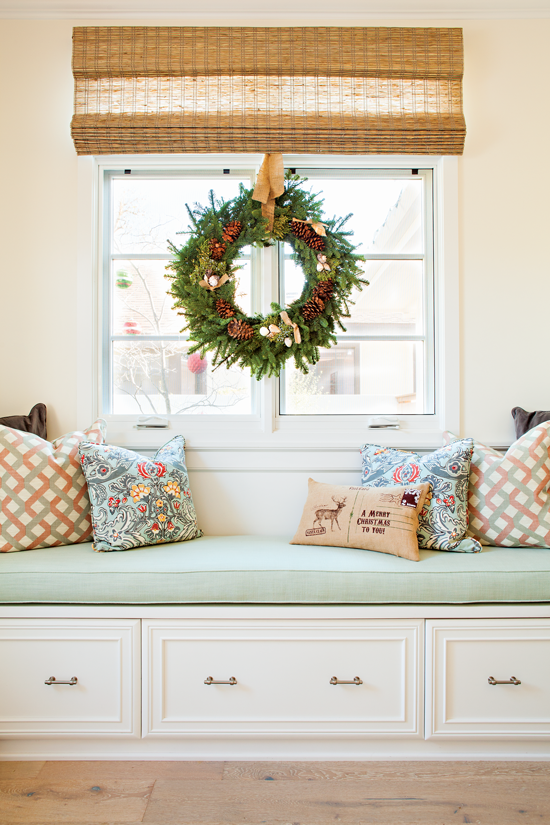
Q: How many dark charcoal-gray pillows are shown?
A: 2